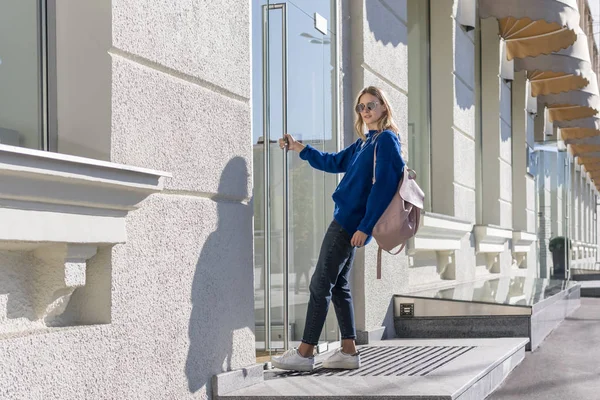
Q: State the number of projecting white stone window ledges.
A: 4